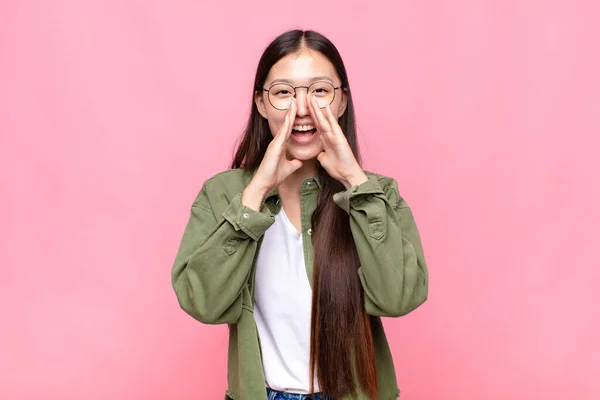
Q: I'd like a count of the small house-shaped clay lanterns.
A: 0